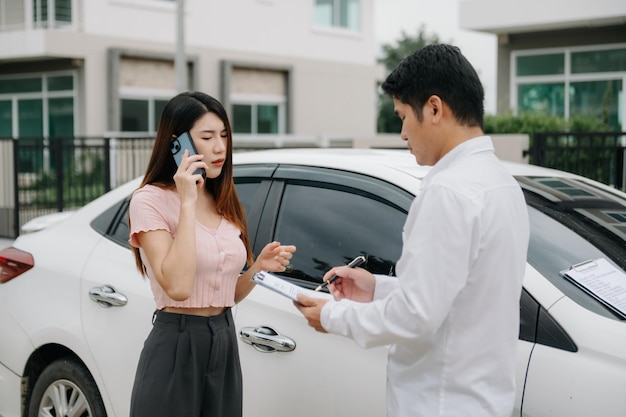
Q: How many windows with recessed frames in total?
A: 2